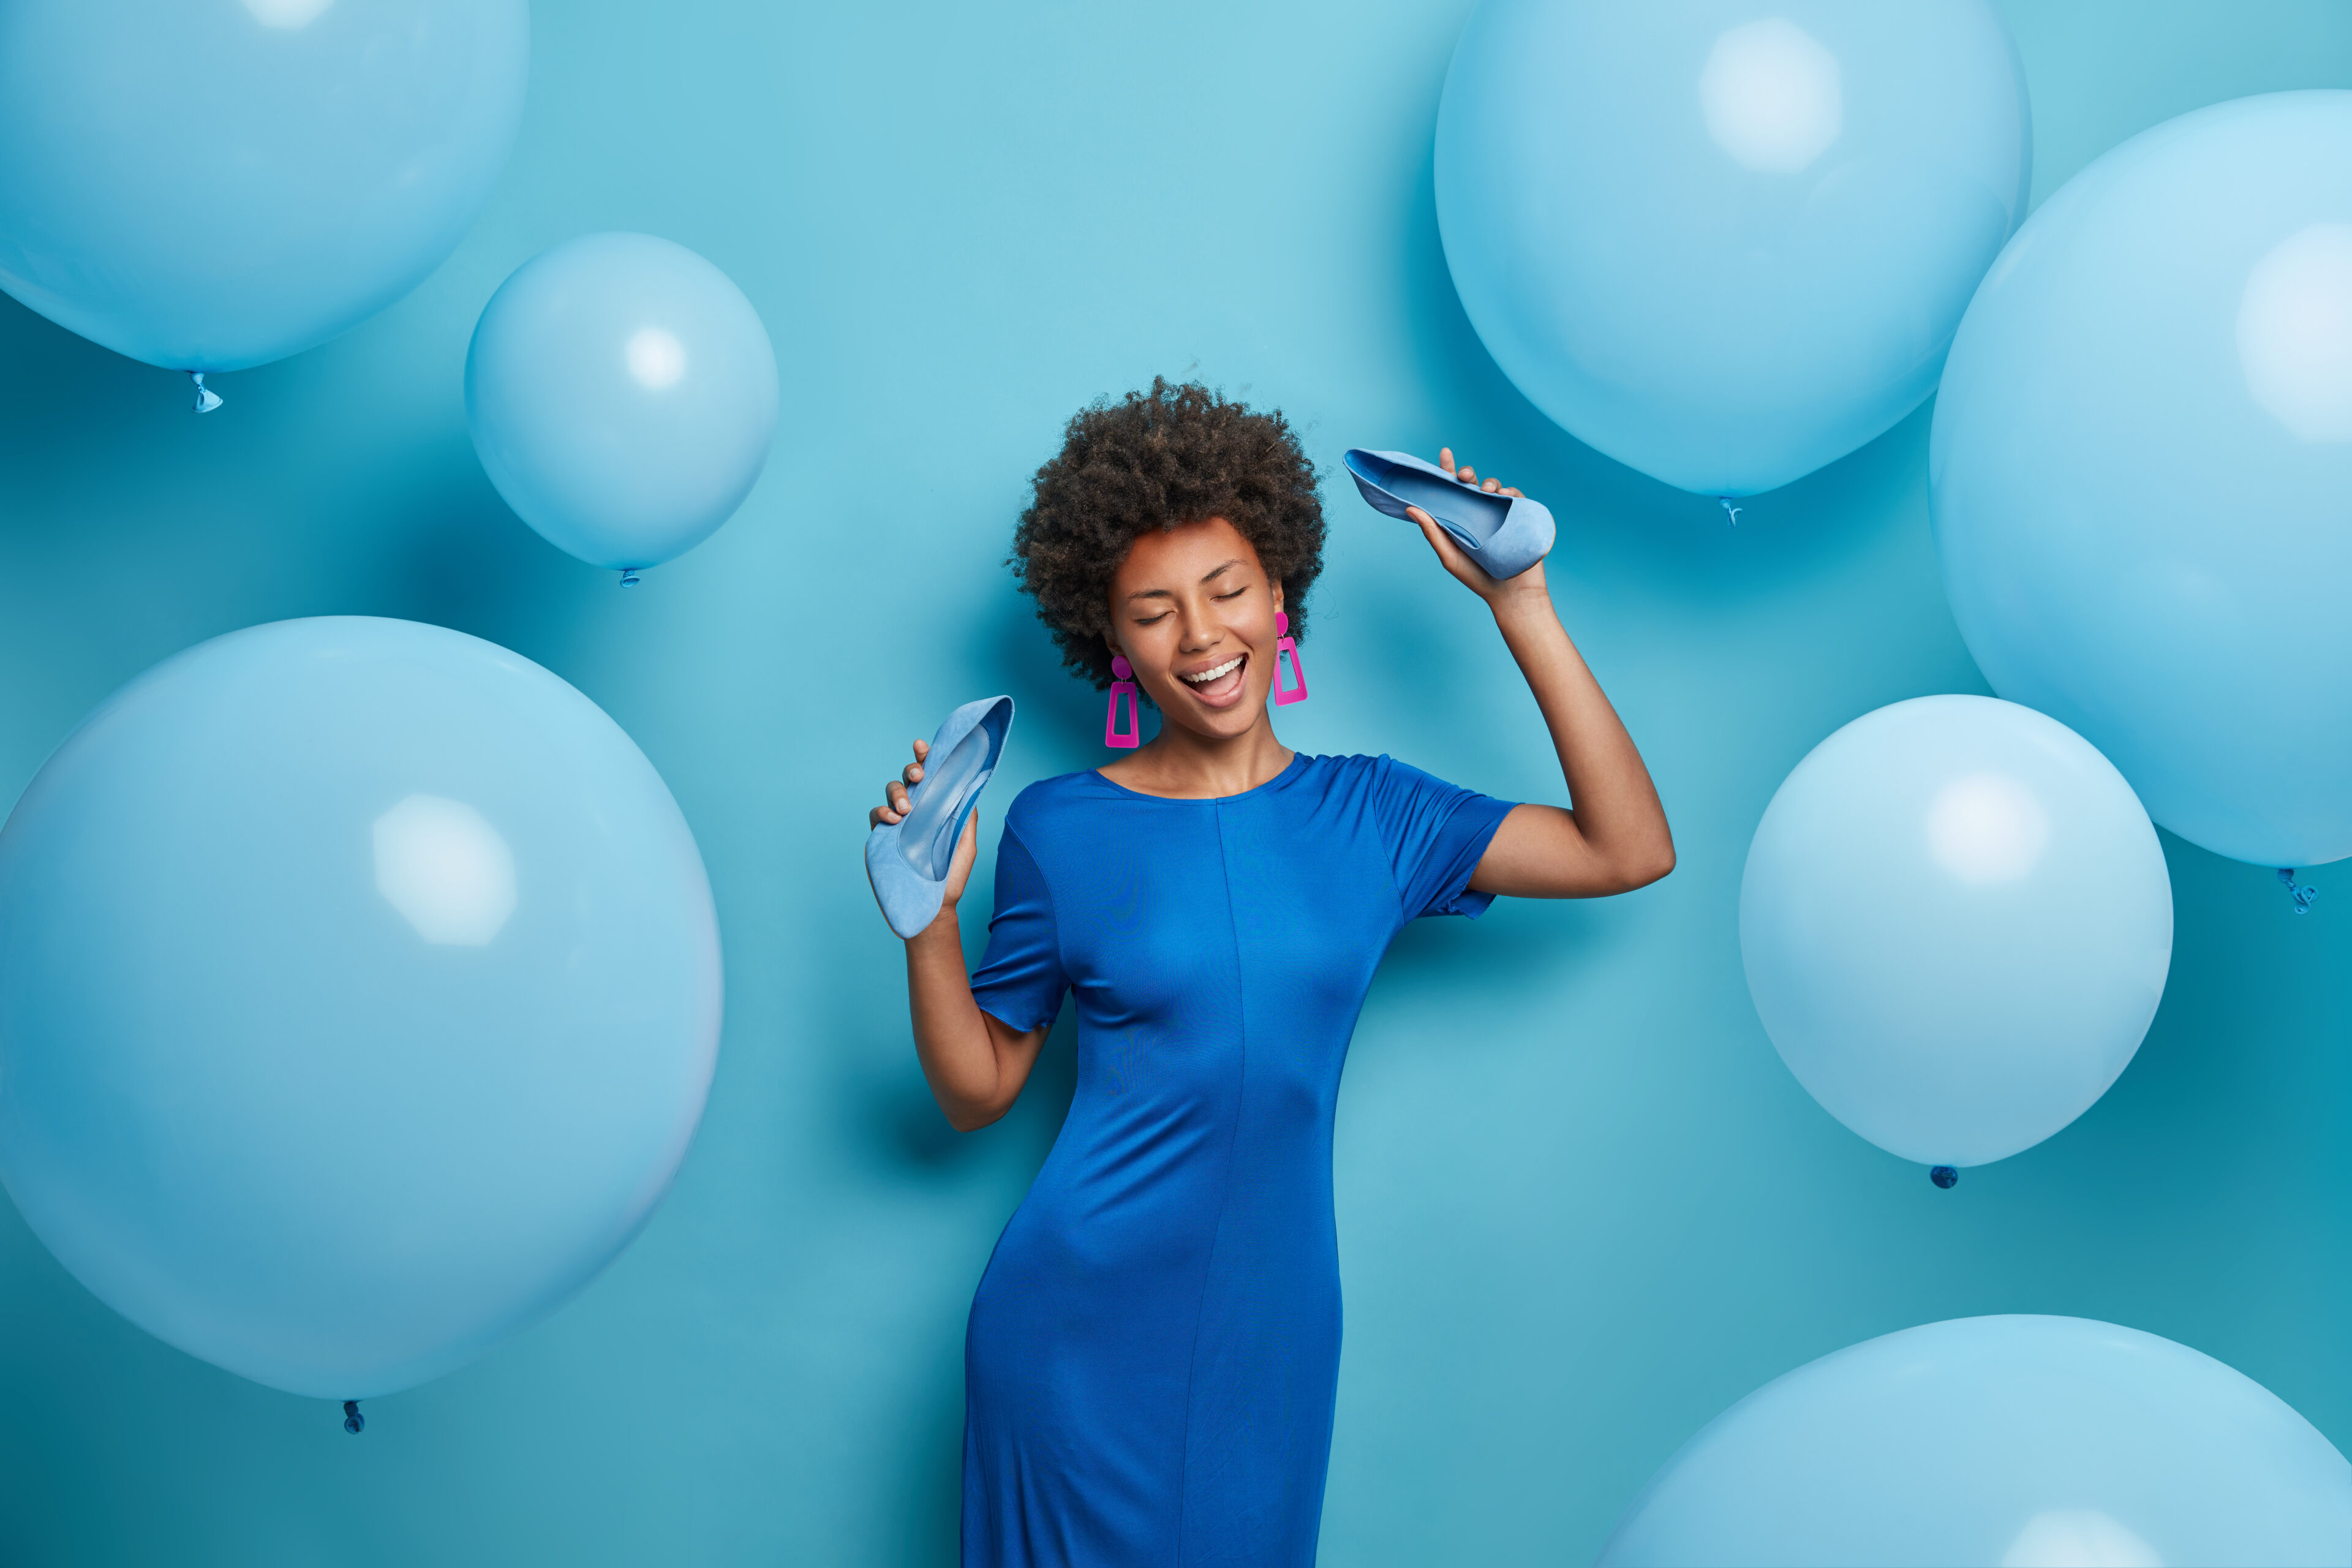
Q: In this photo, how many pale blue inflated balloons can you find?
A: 7